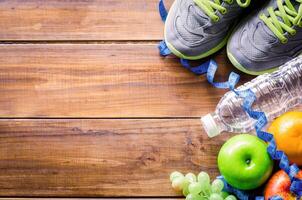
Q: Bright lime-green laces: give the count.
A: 2